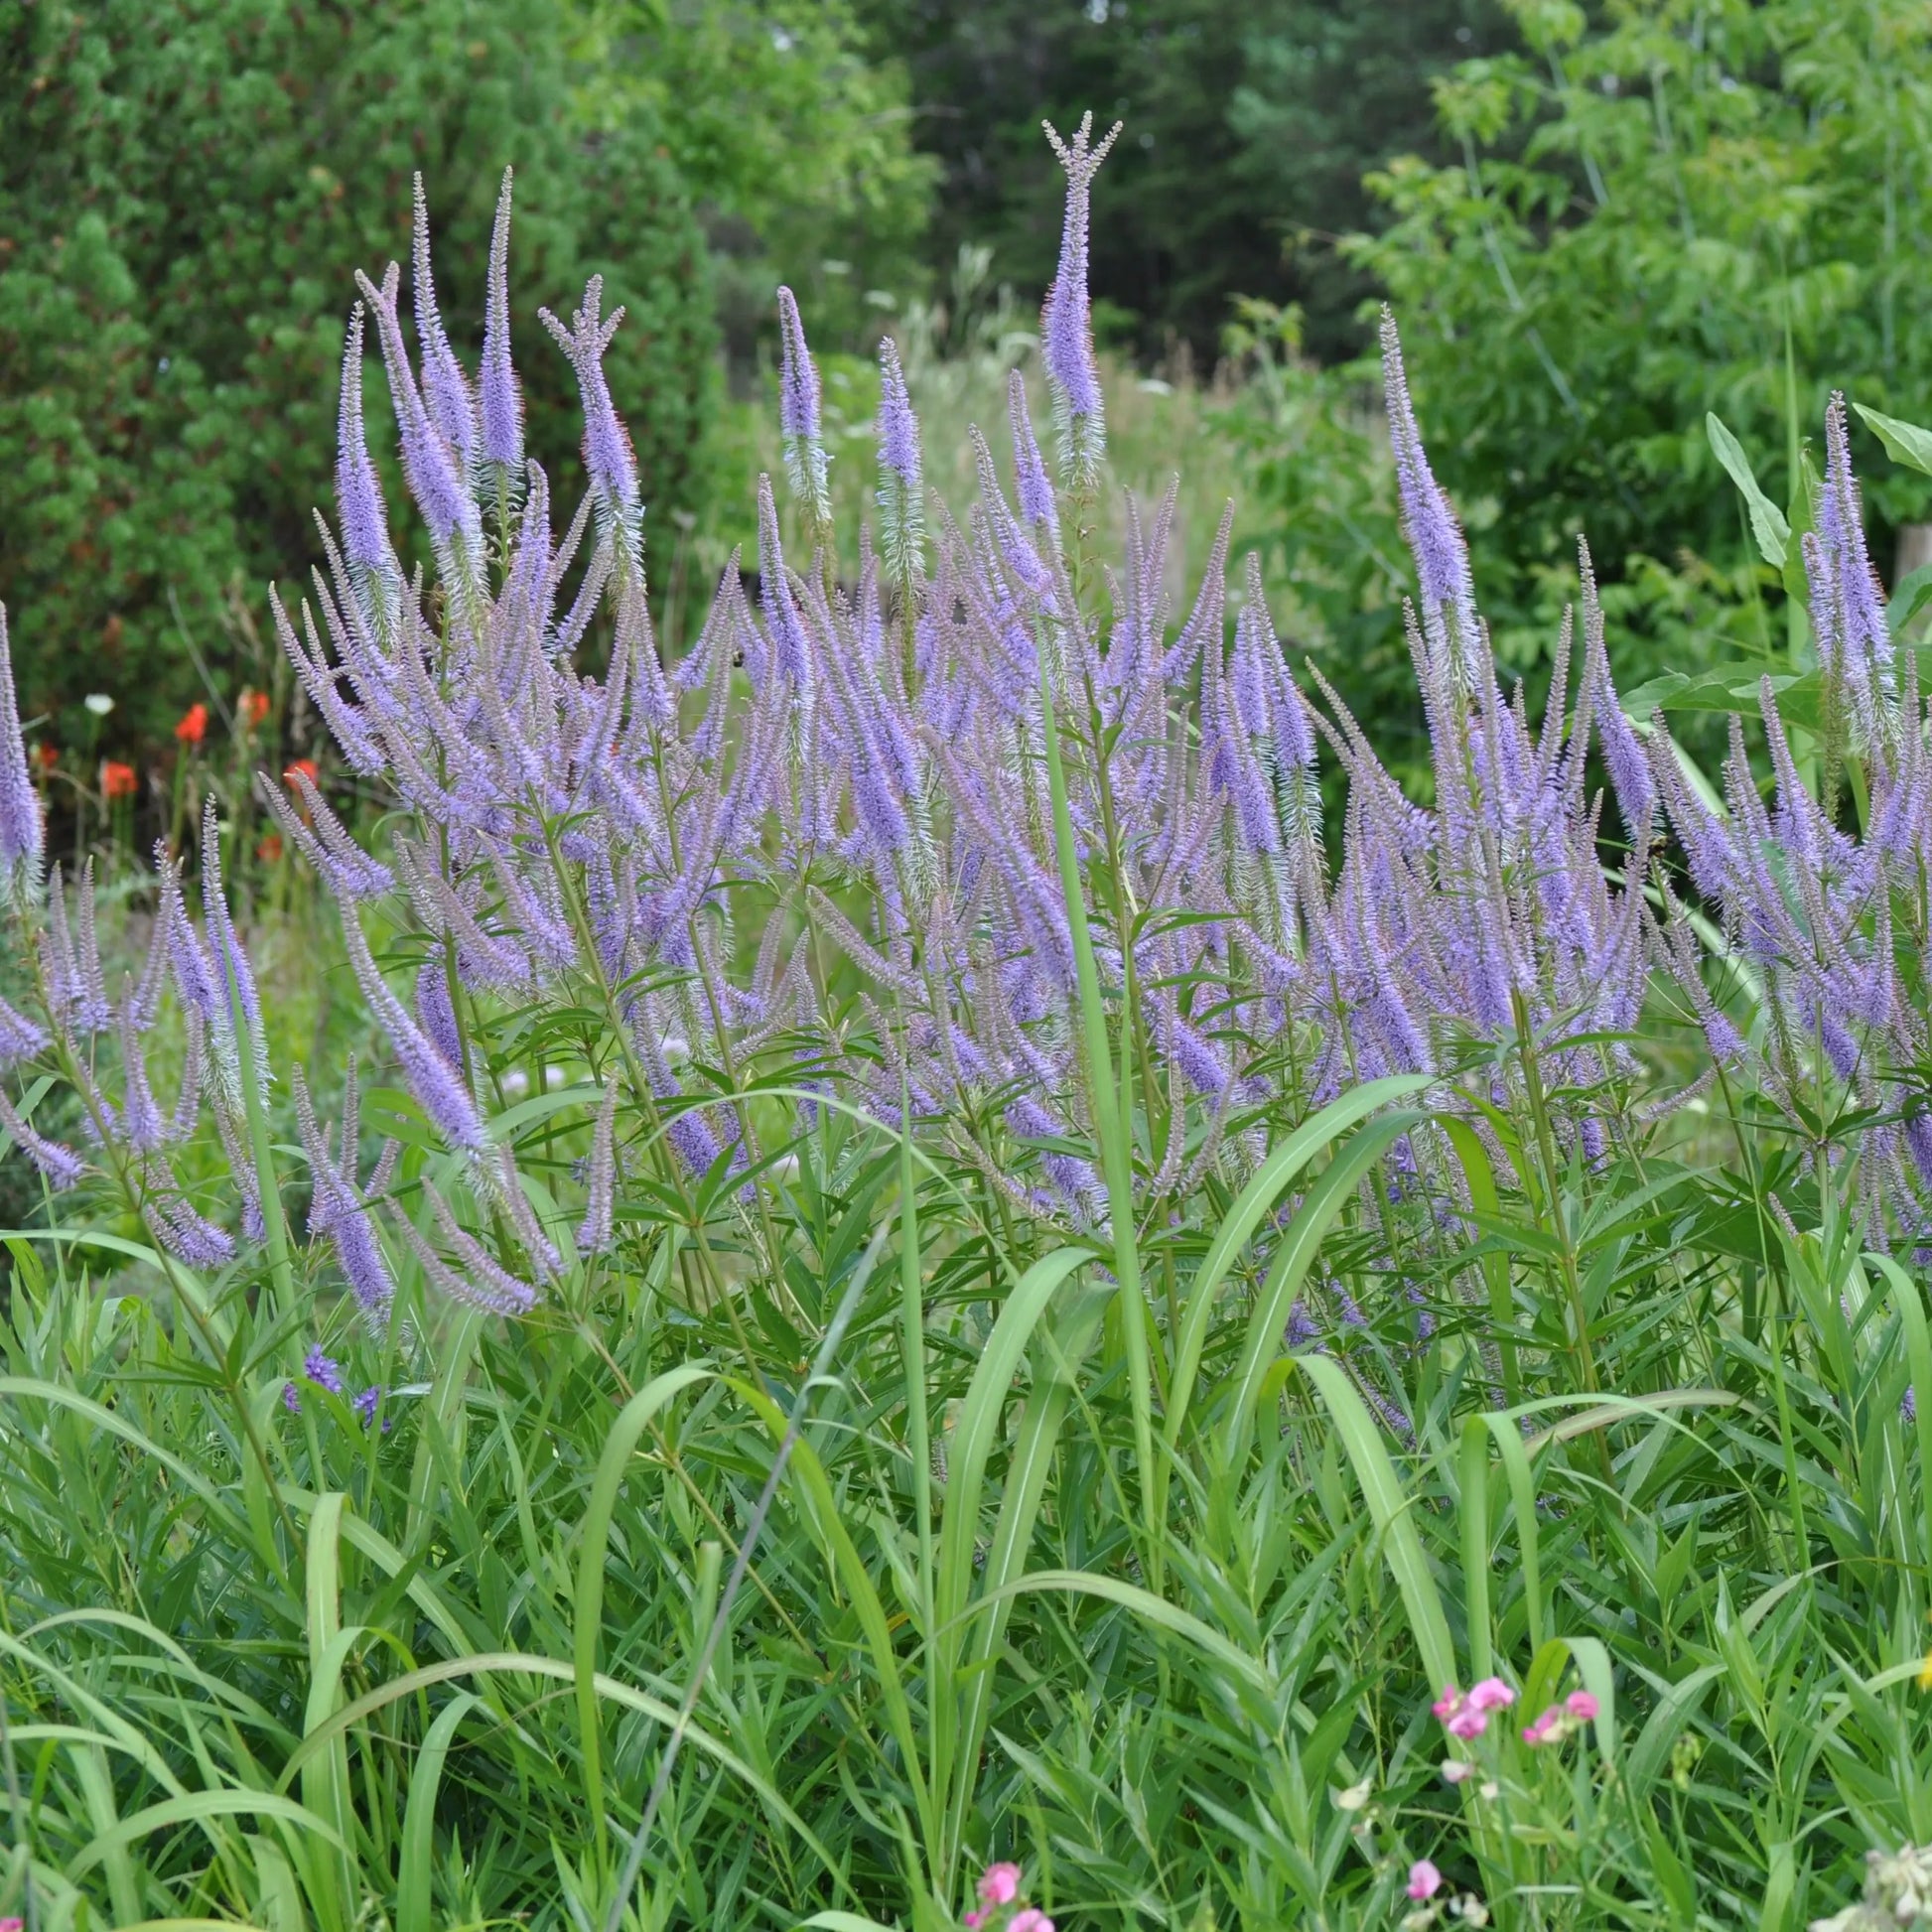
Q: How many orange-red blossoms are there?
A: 6